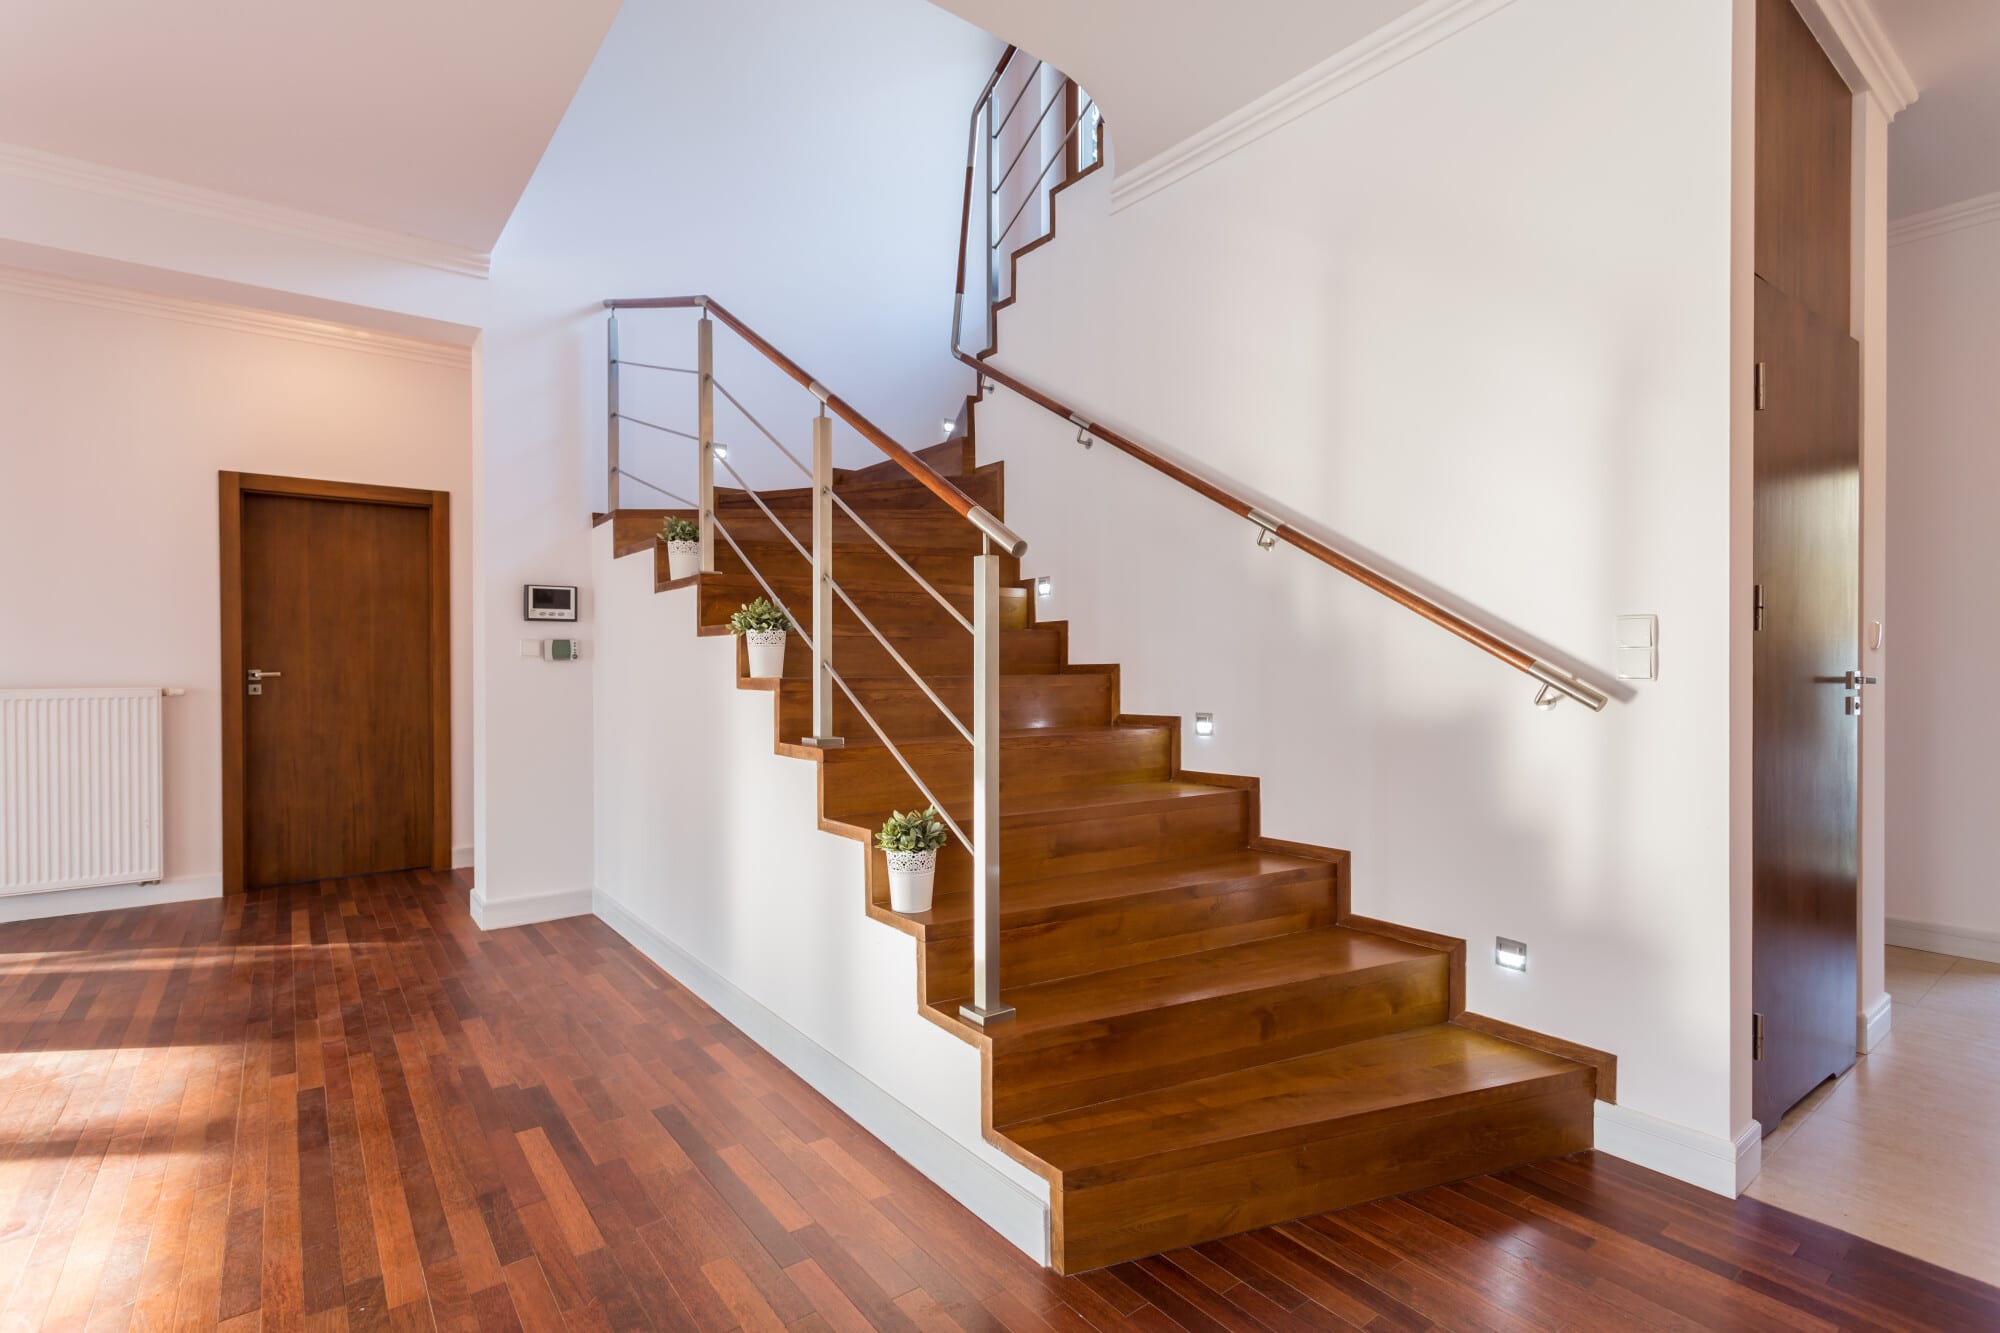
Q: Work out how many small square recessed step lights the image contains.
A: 5